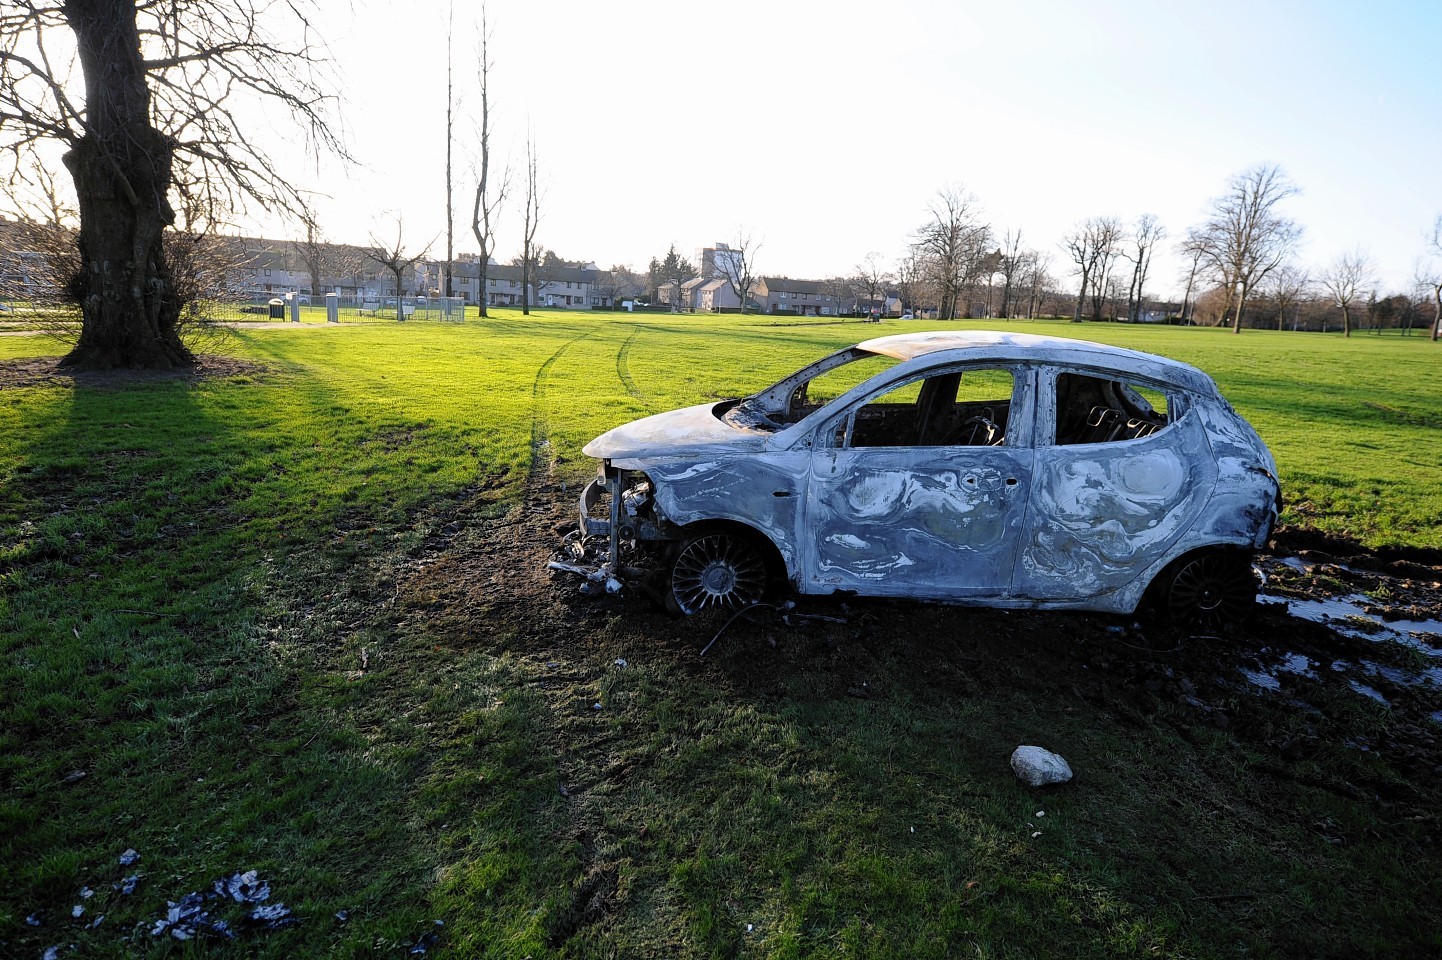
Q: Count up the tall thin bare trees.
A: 3